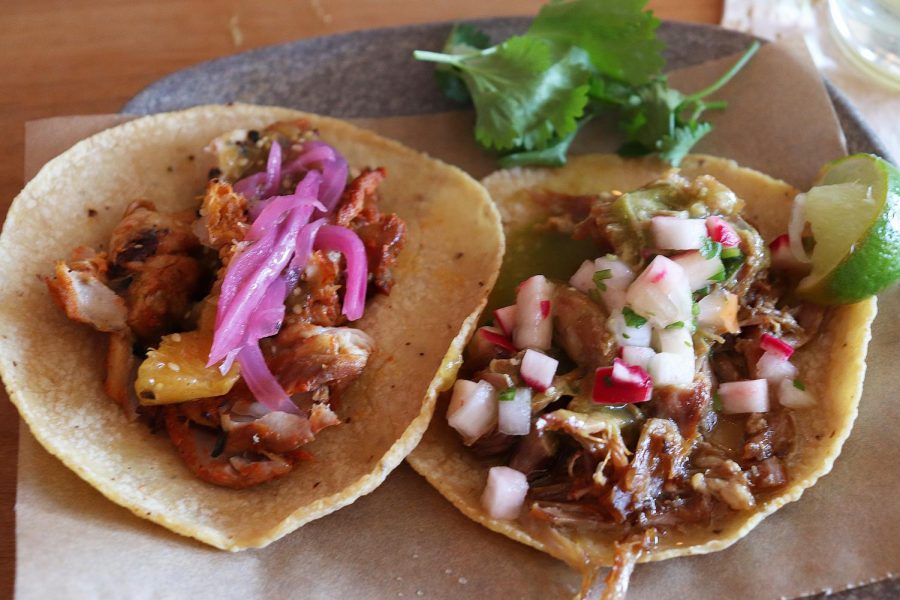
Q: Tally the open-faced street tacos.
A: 2